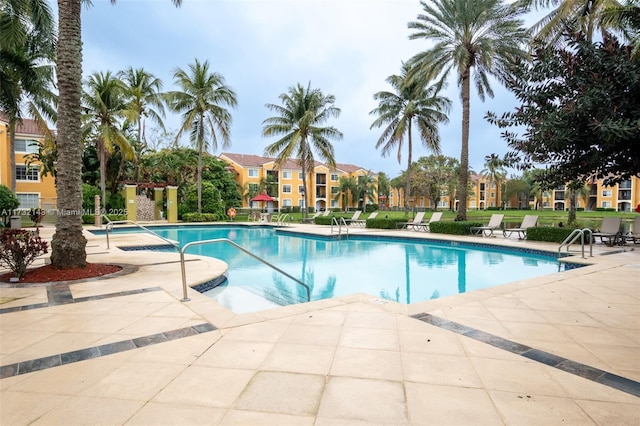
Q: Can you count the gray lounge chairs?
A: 10